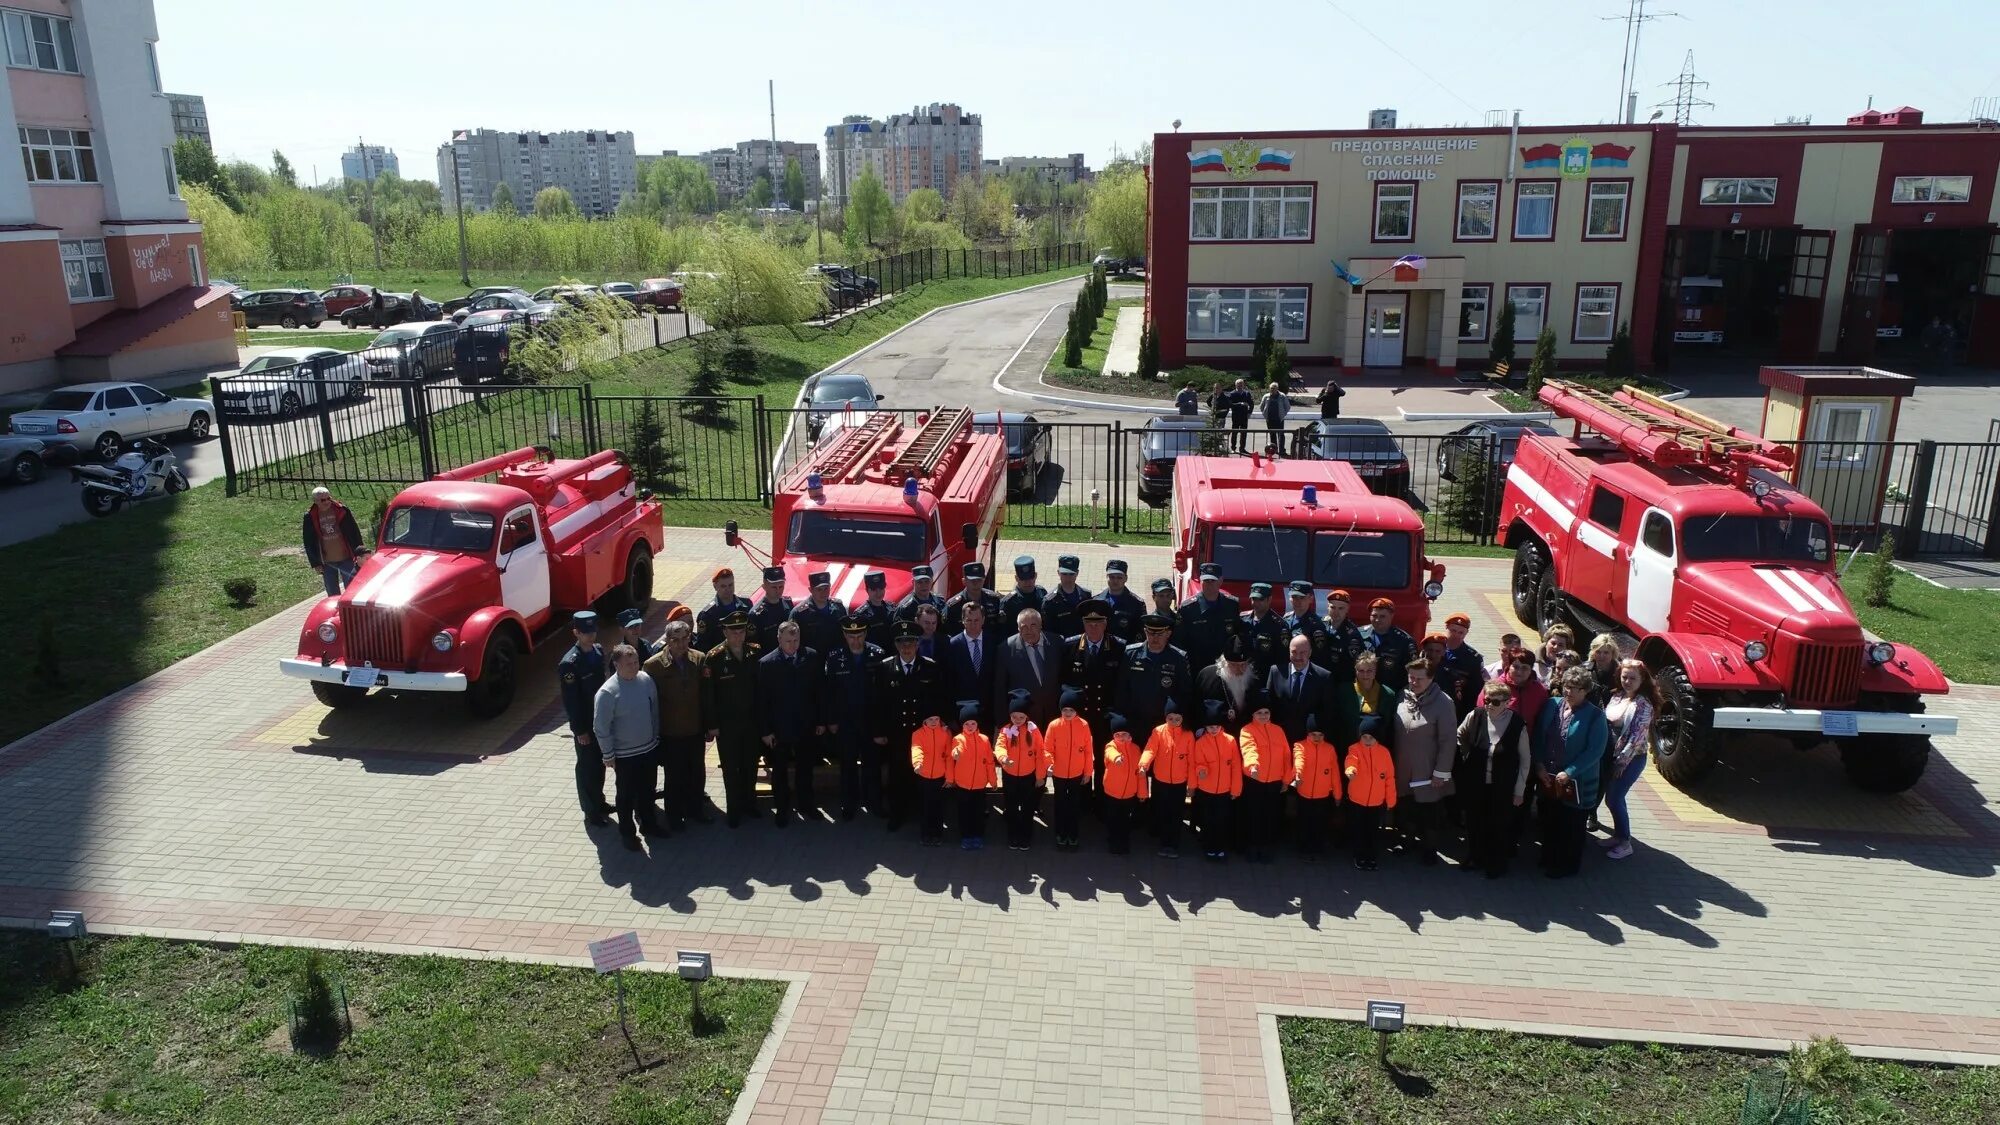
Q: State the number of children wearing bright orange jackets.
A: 10